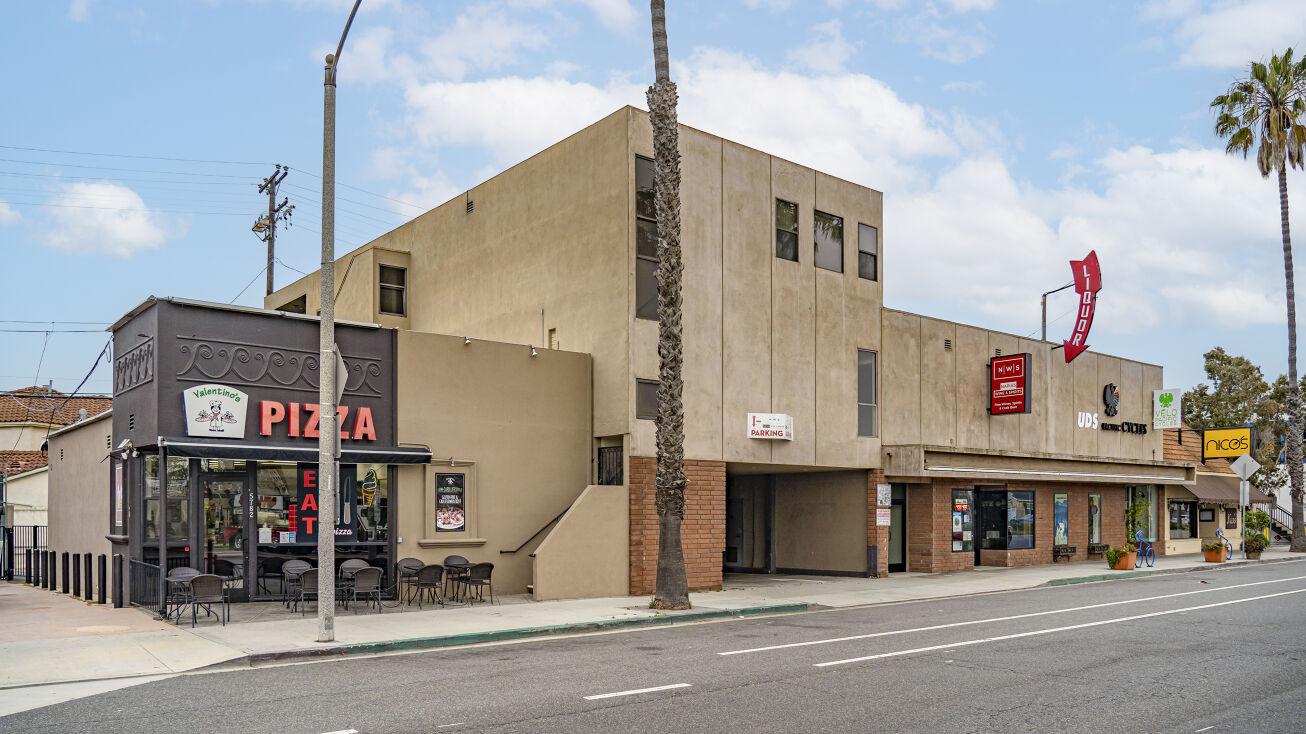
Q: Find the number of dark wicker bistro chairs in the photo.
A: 10